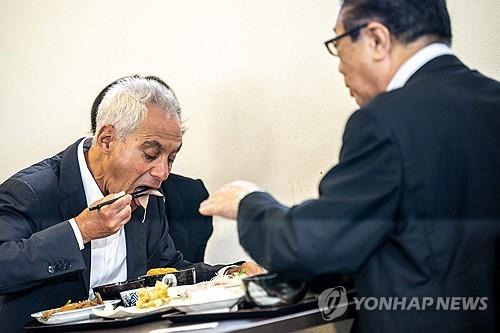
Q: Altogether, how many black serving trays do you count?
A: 2